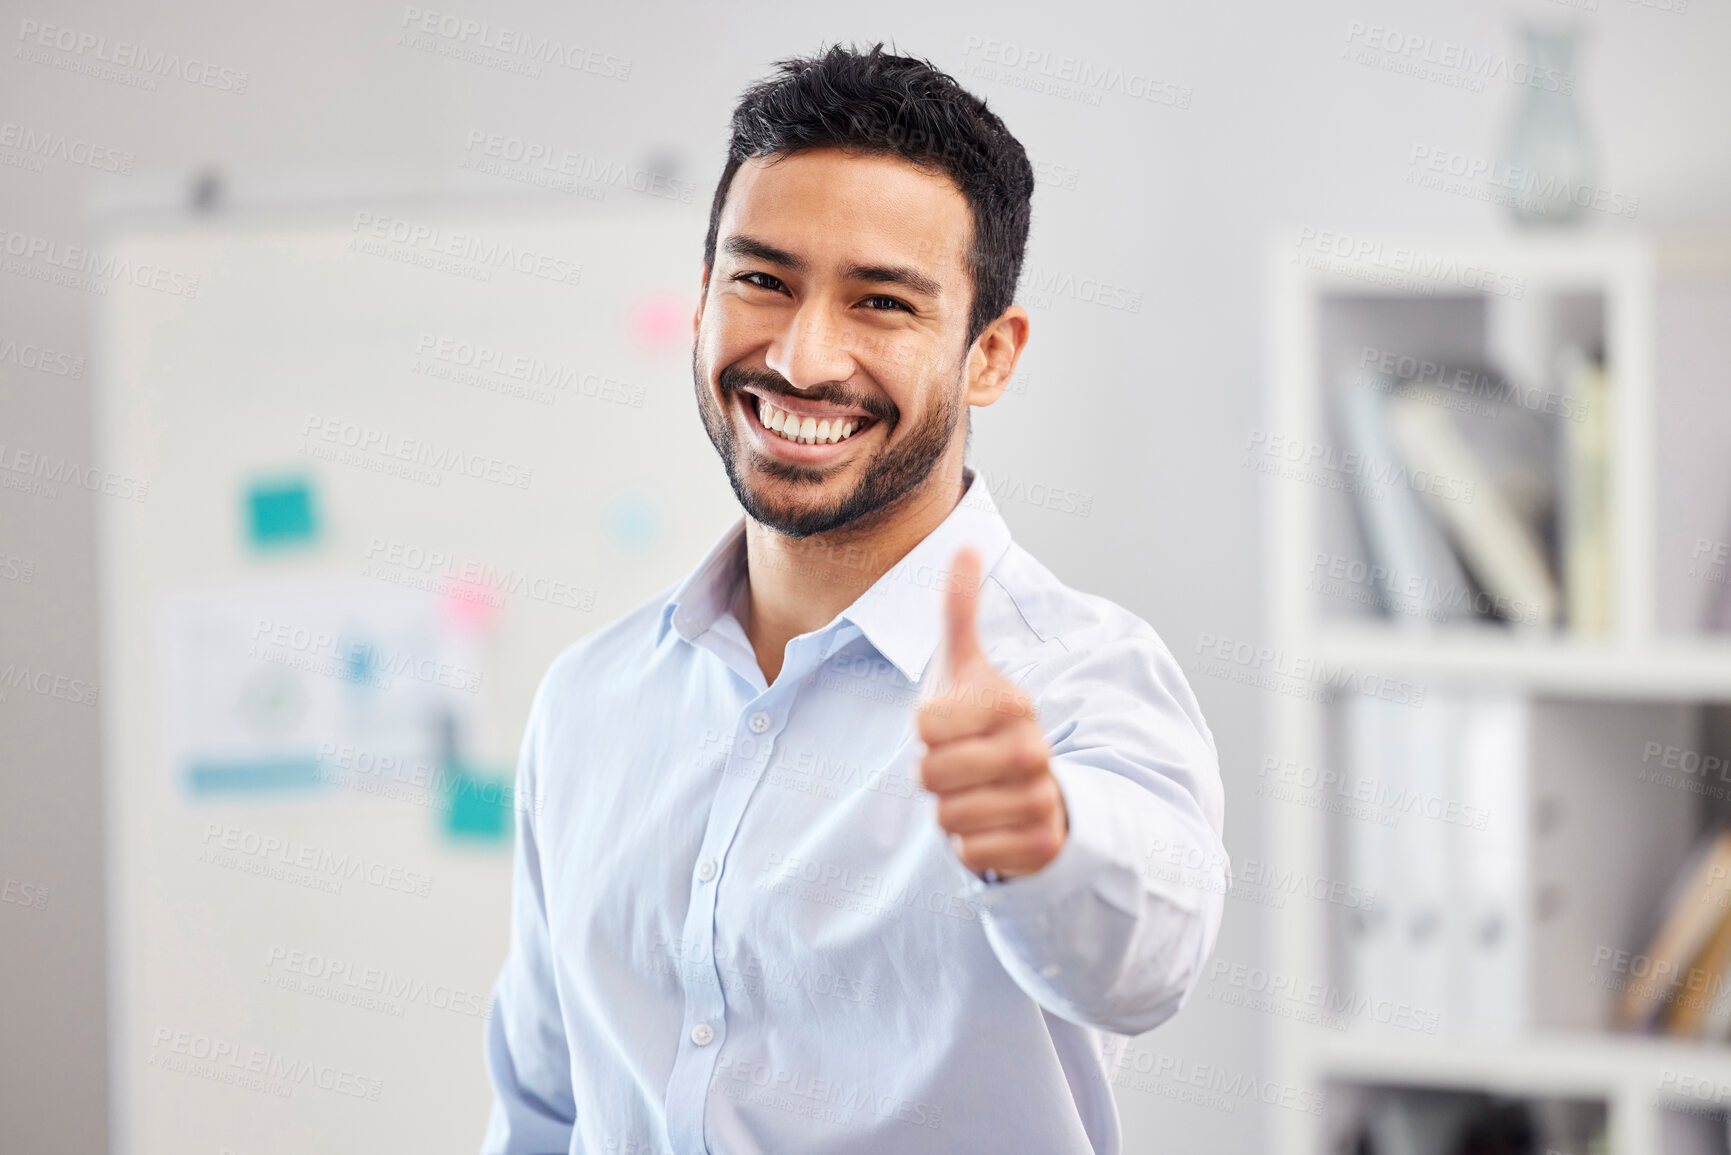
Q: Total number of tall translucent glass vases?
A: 1